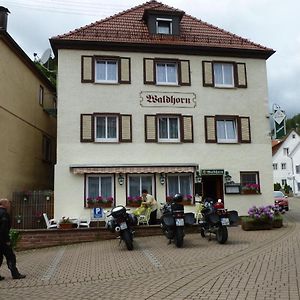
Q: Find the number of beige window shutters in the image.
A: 12